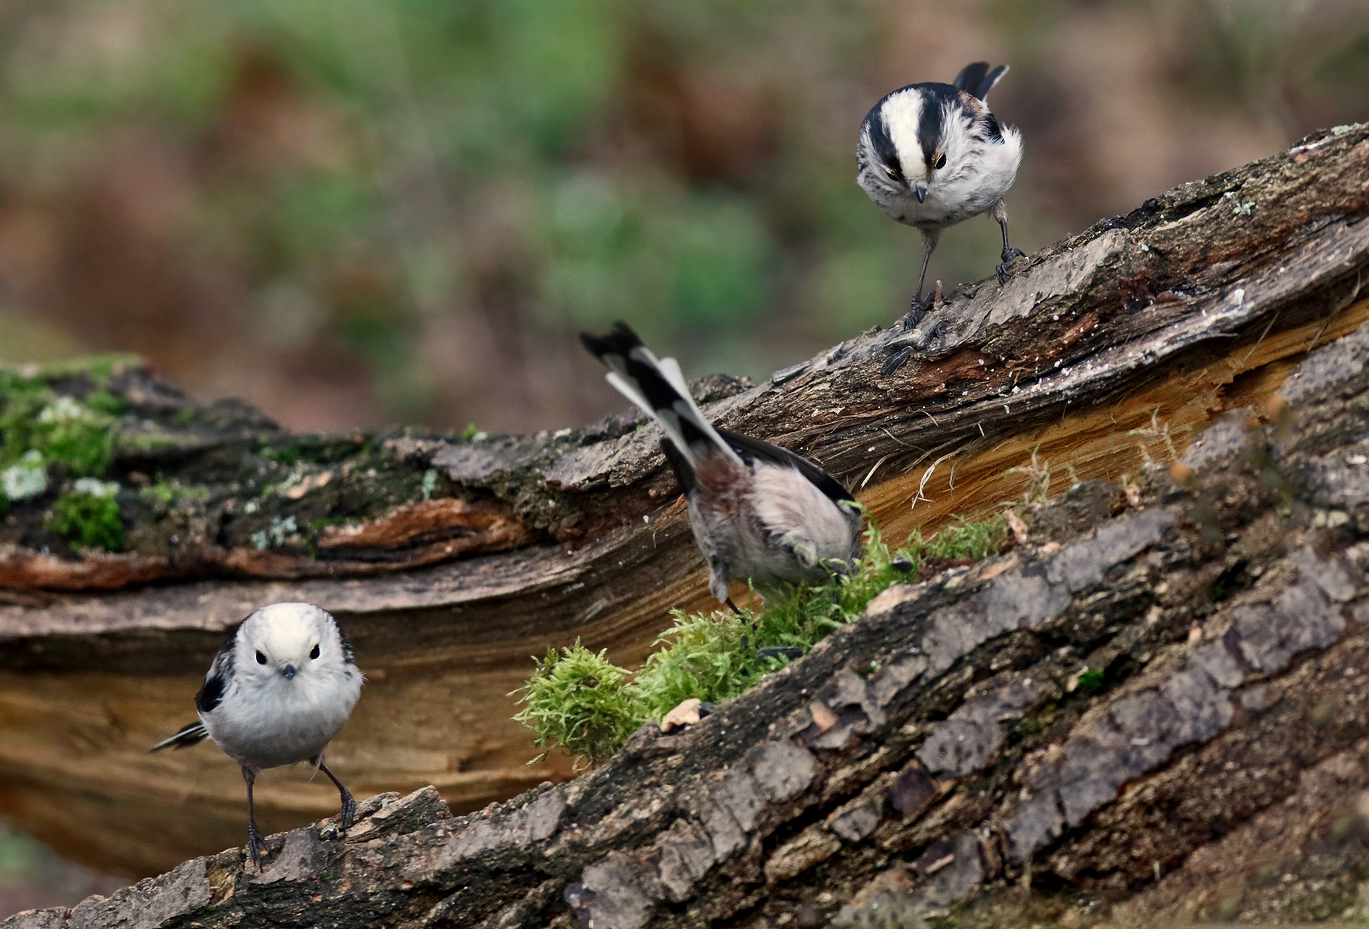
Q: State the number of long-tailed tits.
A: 3